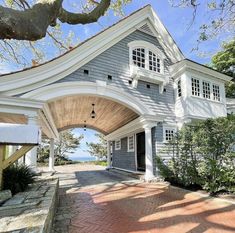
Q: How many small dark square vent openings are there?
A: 5